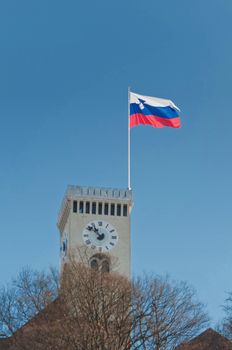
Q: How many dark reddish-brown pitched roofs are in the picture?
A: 2